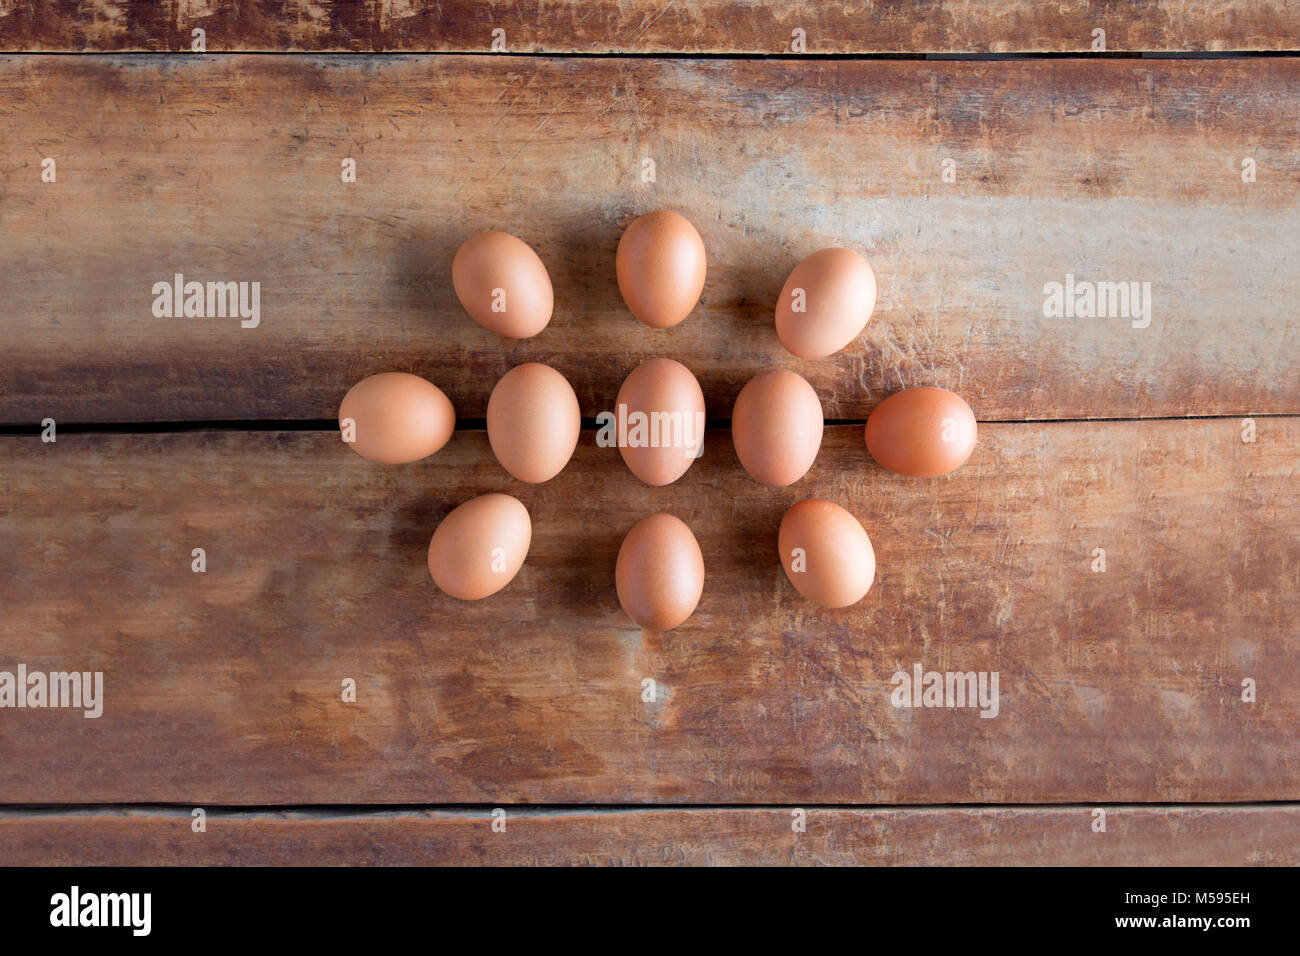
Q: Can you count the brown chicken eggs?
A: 11